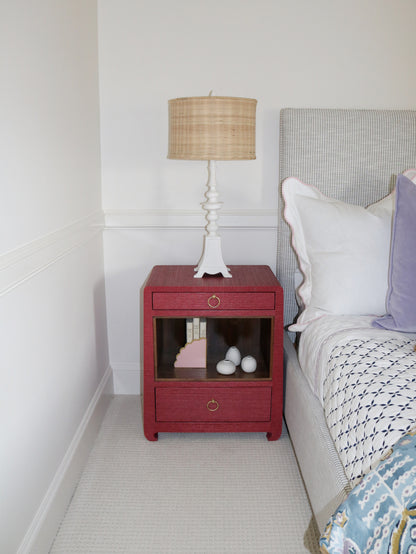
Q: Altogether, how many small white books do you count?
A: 3